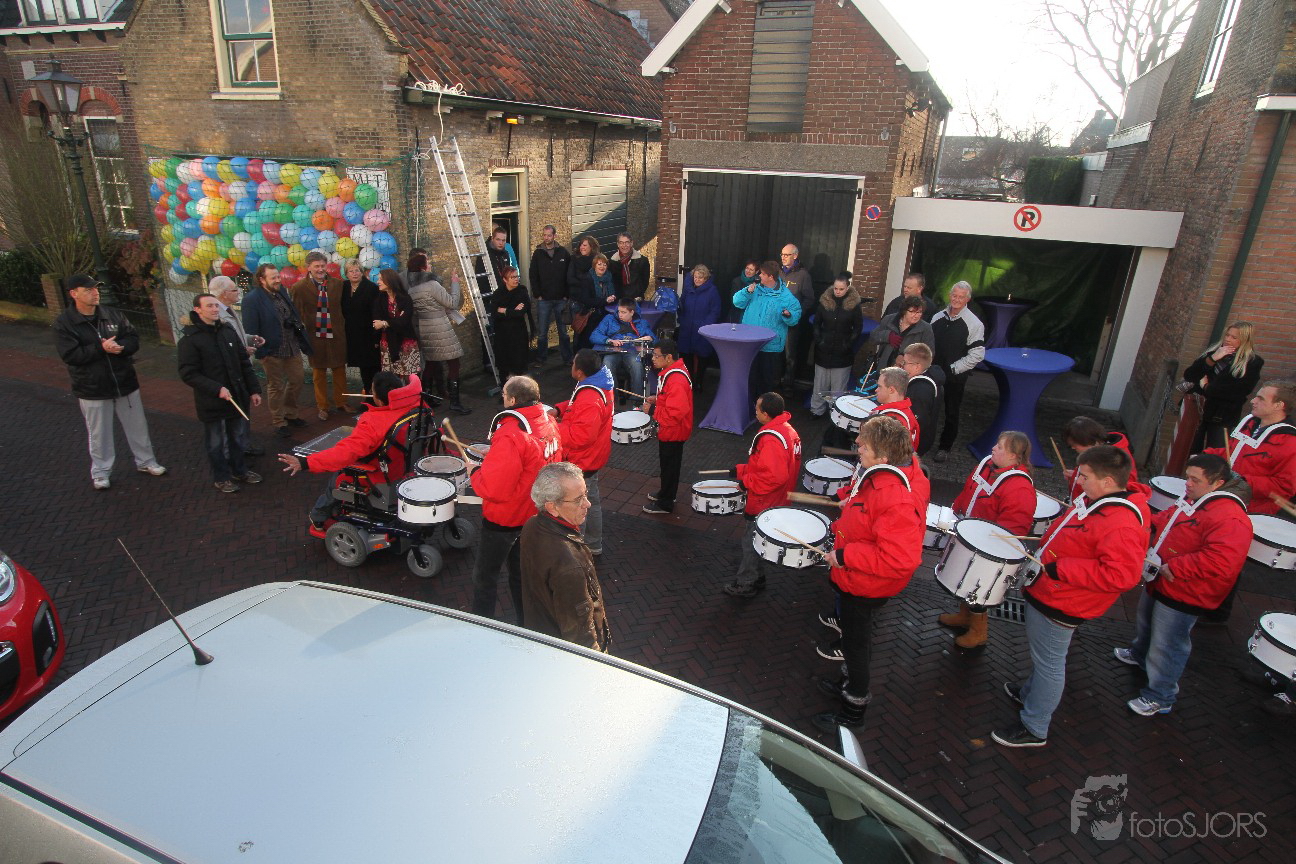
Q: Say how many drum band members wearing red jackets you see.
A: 13